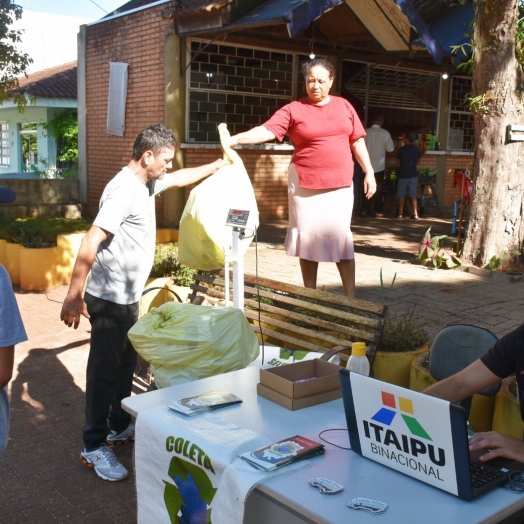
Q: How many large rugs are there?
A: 0